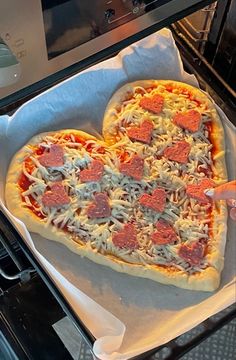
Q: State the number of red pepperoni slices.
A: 14